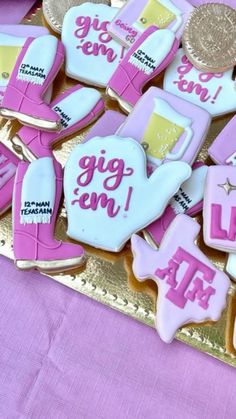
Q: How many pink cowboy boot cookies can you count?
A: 5